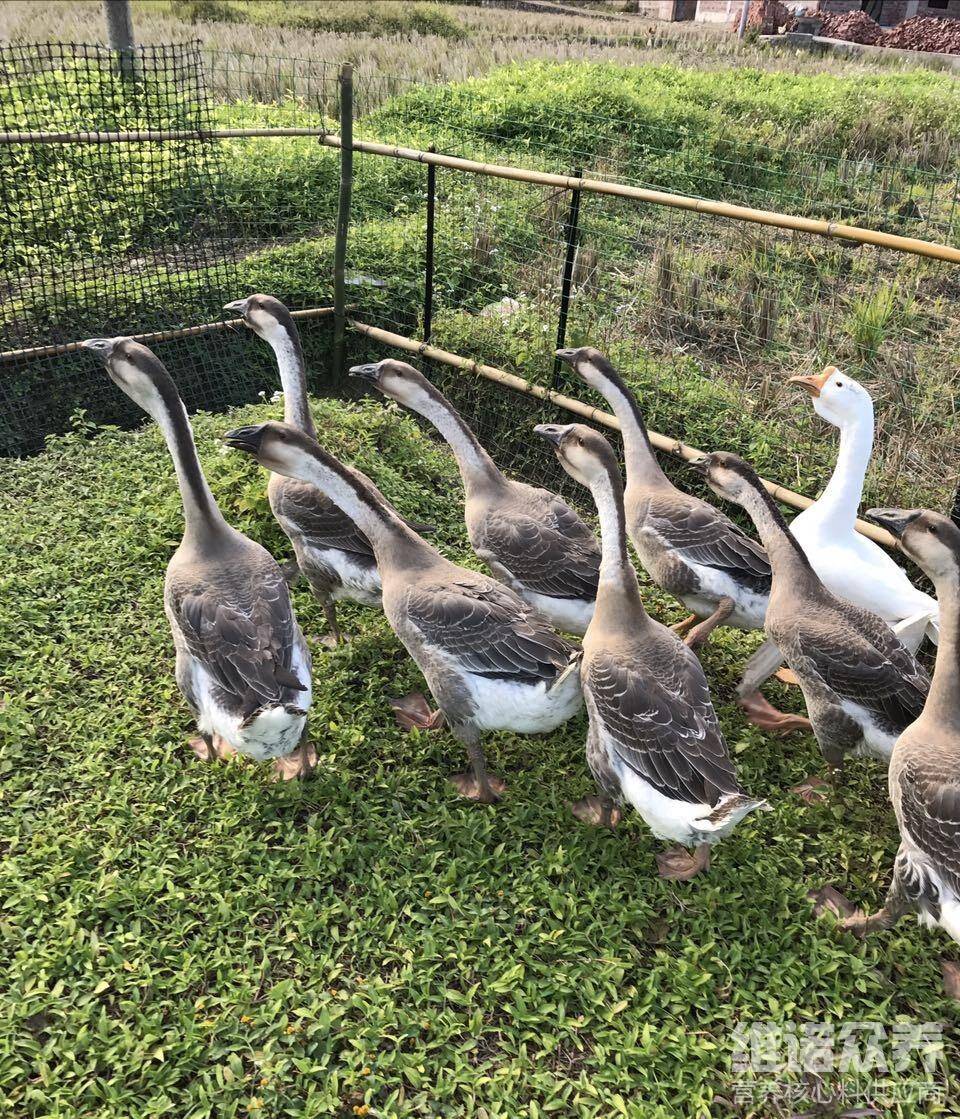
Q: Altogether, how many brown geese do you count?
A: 8